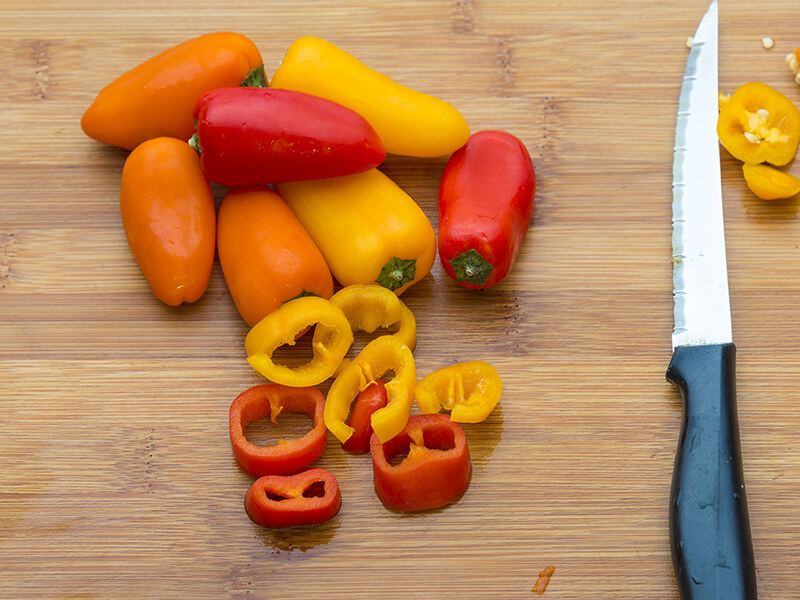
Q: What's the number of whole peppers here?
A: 7